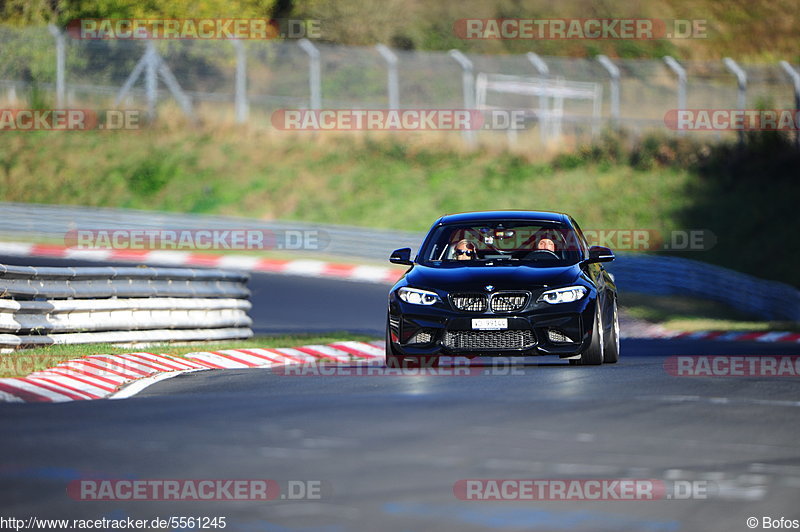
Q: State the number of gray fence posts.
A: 11